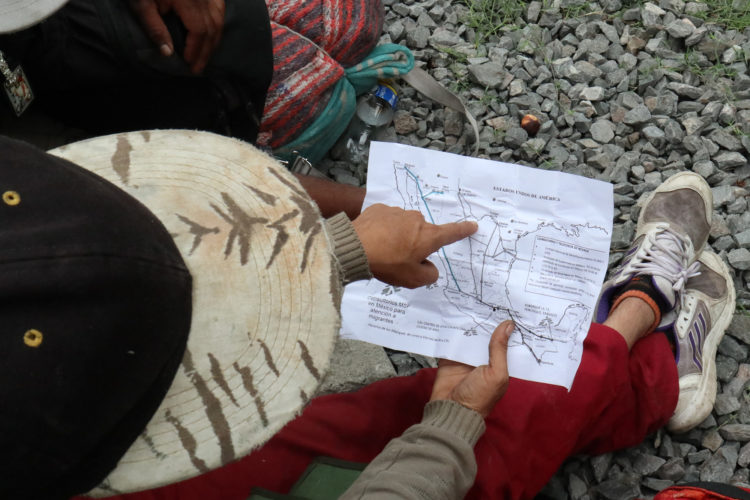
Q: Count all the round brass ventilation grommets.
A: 2